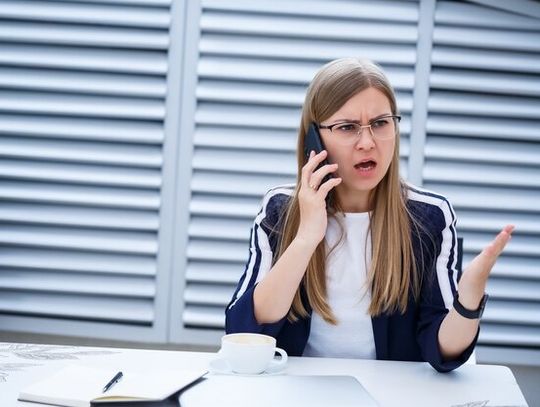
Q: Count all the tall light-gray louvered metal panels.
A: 3